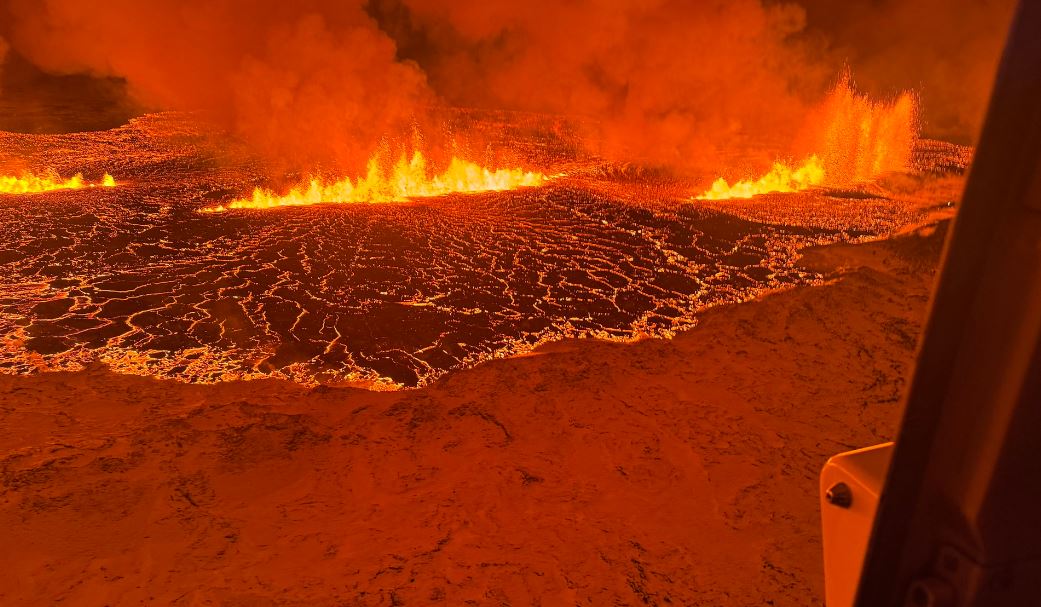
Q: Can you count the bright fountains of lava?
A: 3